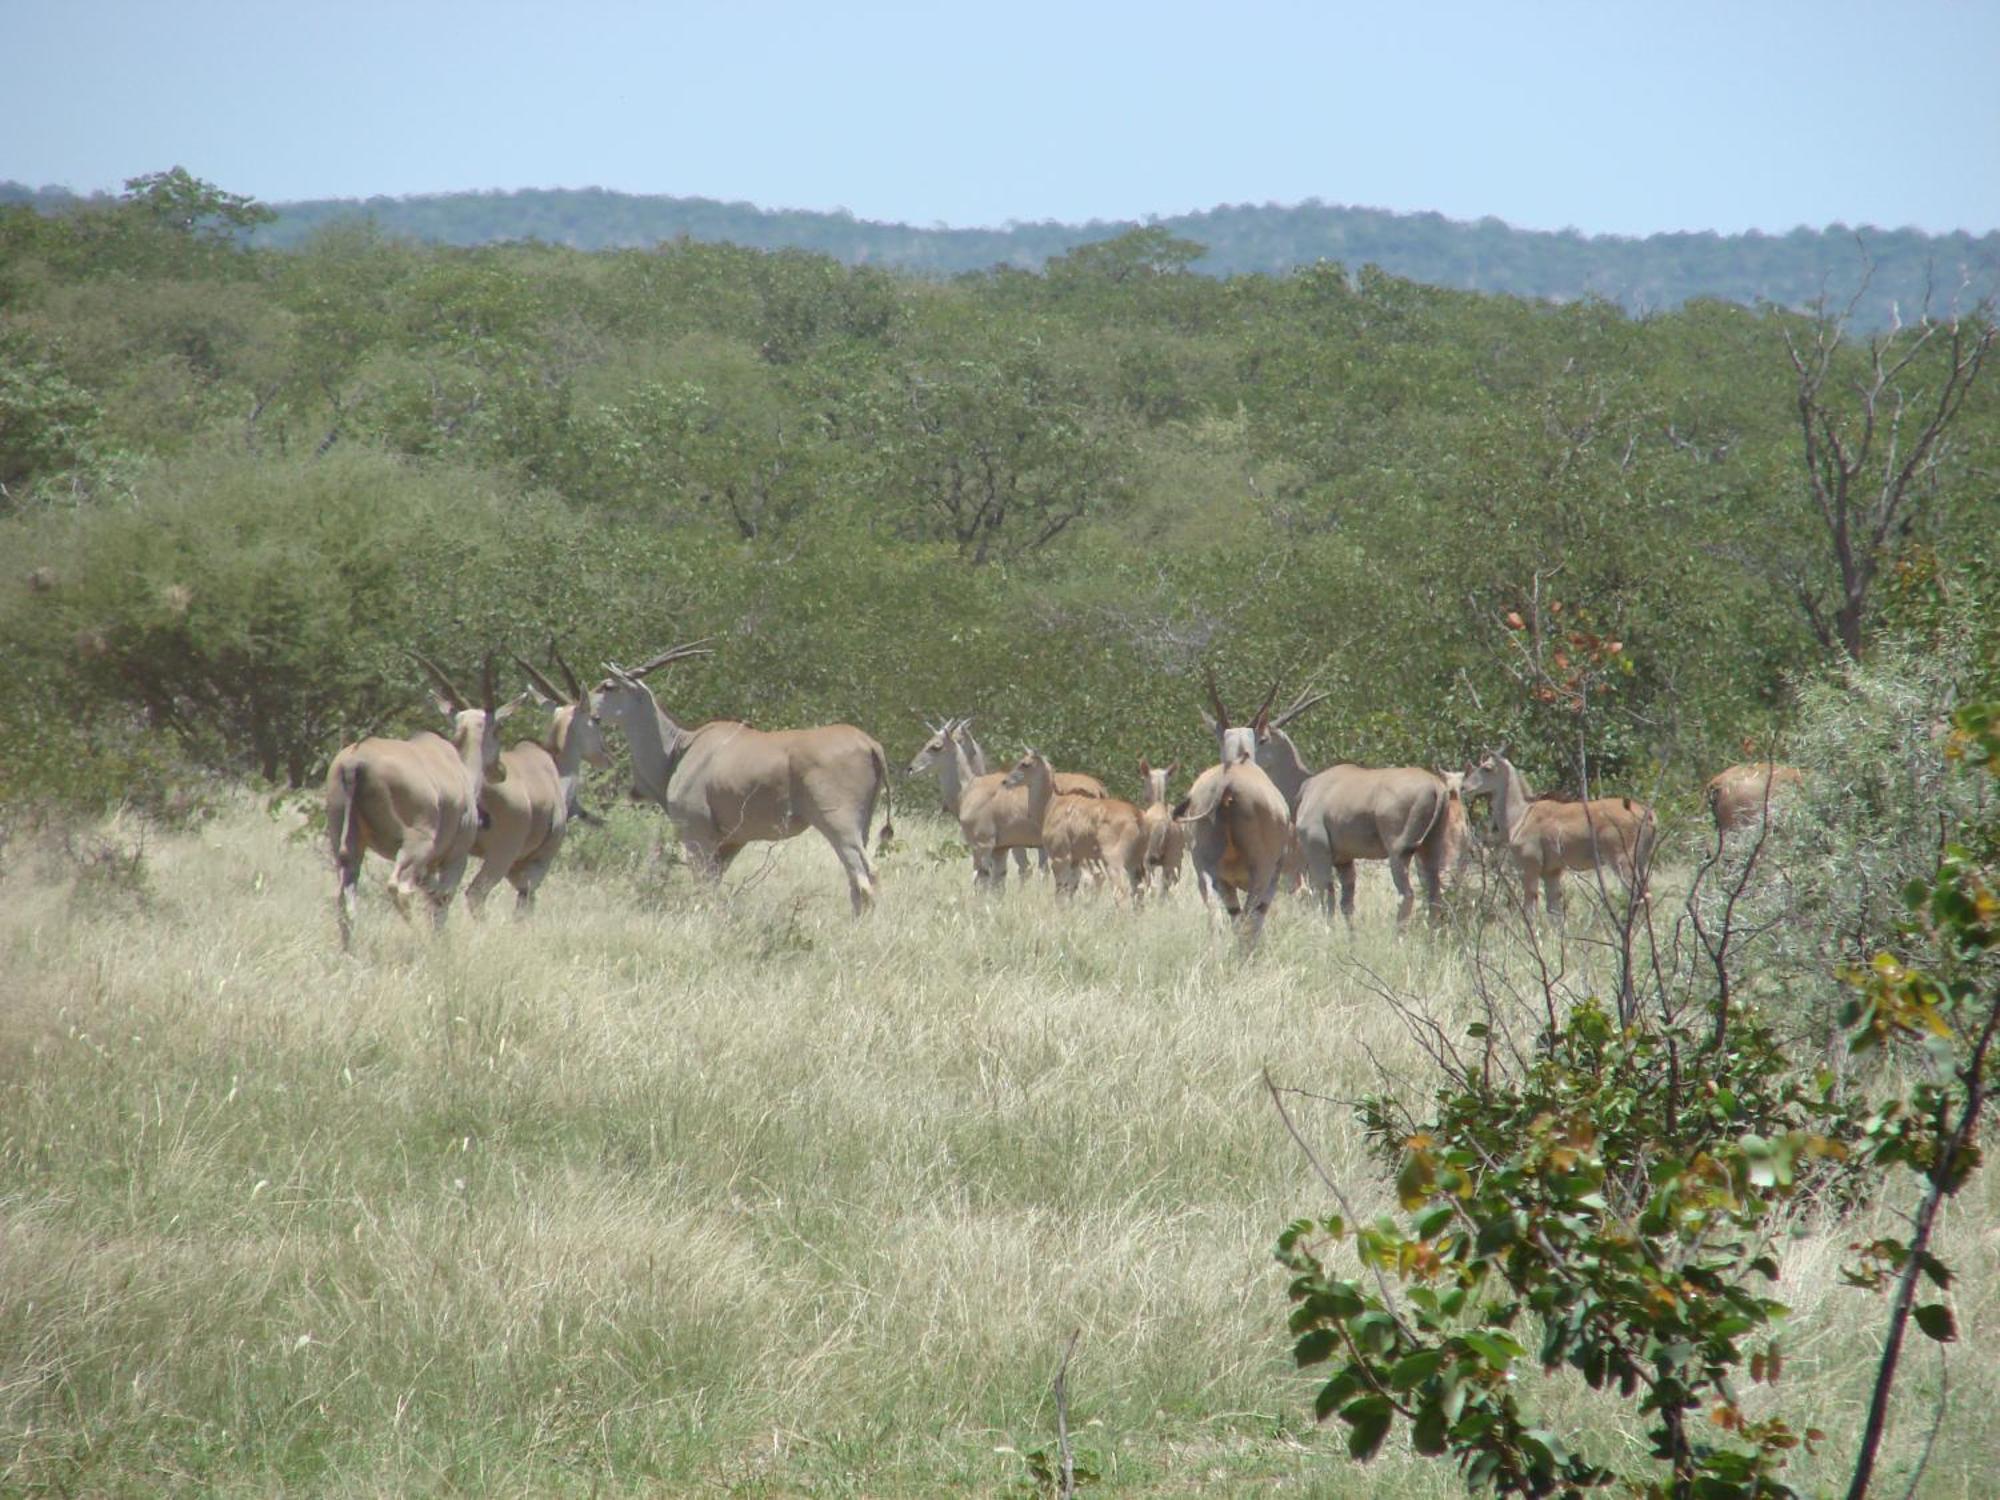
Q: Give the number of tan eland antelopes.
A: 12